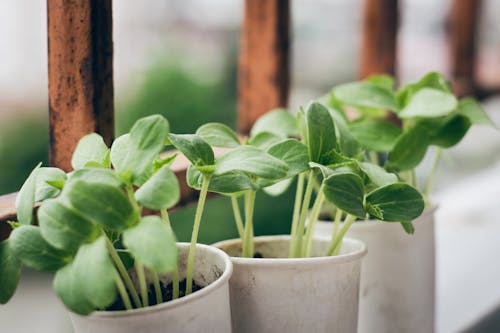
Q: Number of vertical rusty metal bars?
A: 4